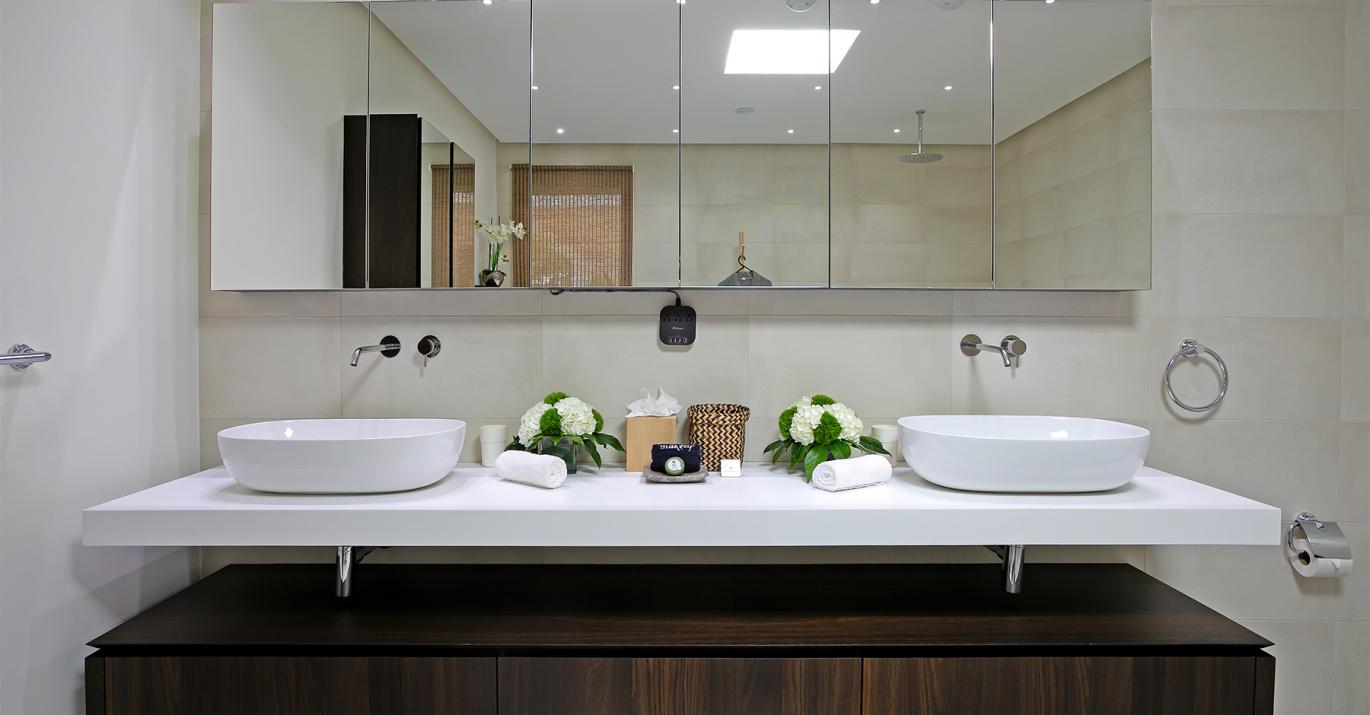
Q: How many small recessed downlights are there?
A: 12